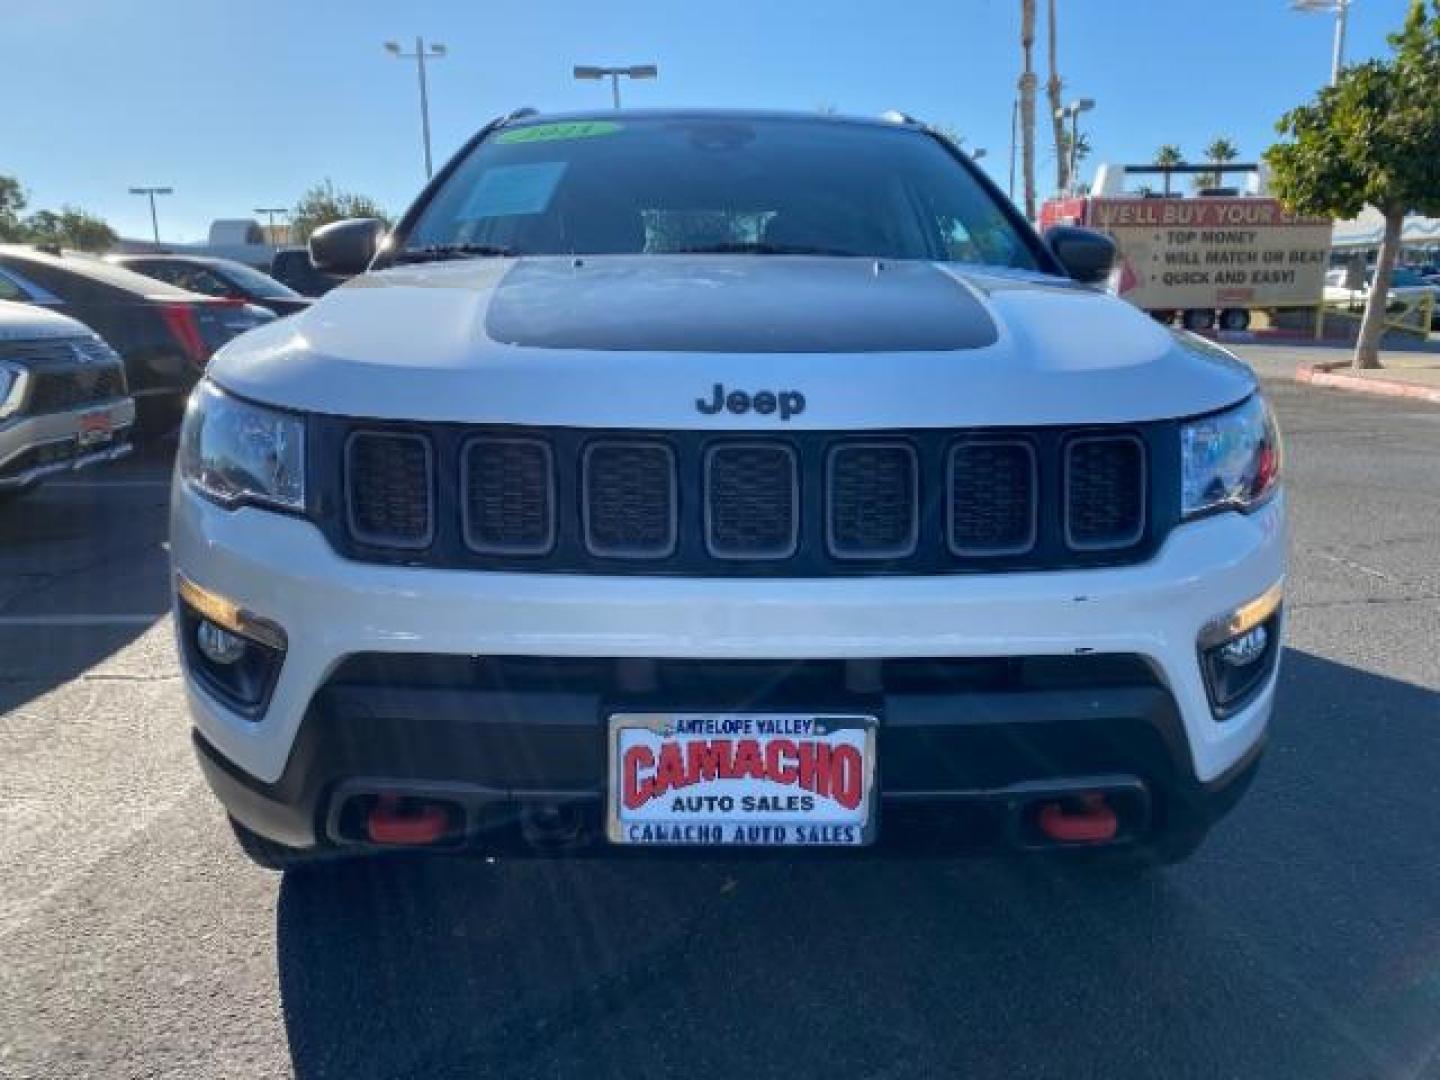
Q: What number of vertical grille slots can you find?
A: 7